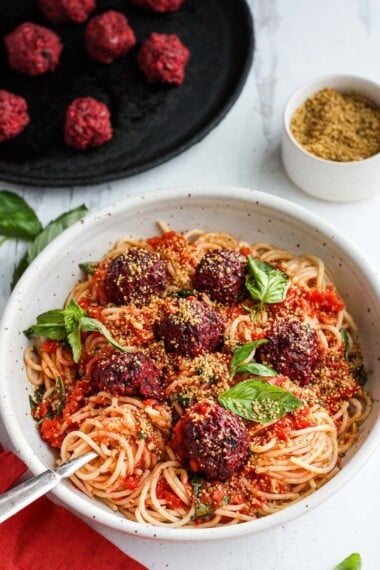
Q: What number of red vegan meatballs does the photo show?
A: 13